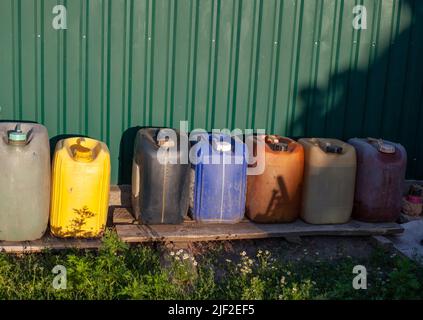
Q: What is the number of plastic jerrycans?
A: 7